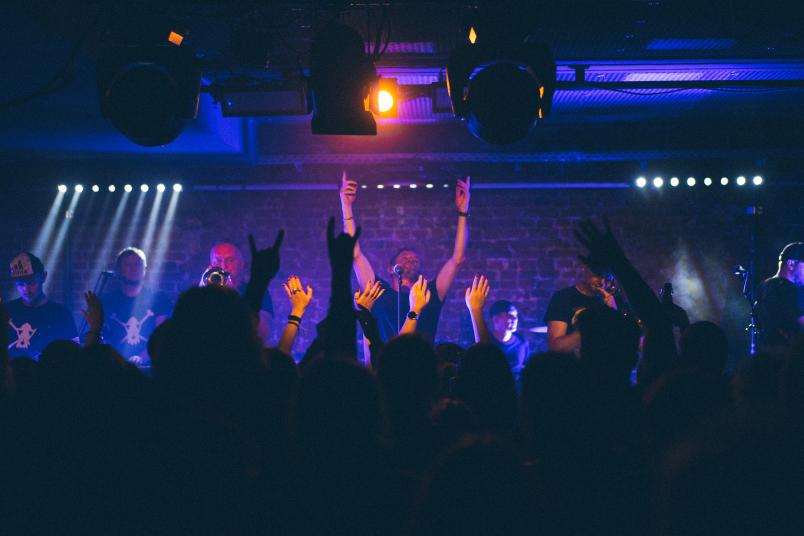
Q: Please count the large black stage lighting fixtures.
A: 3